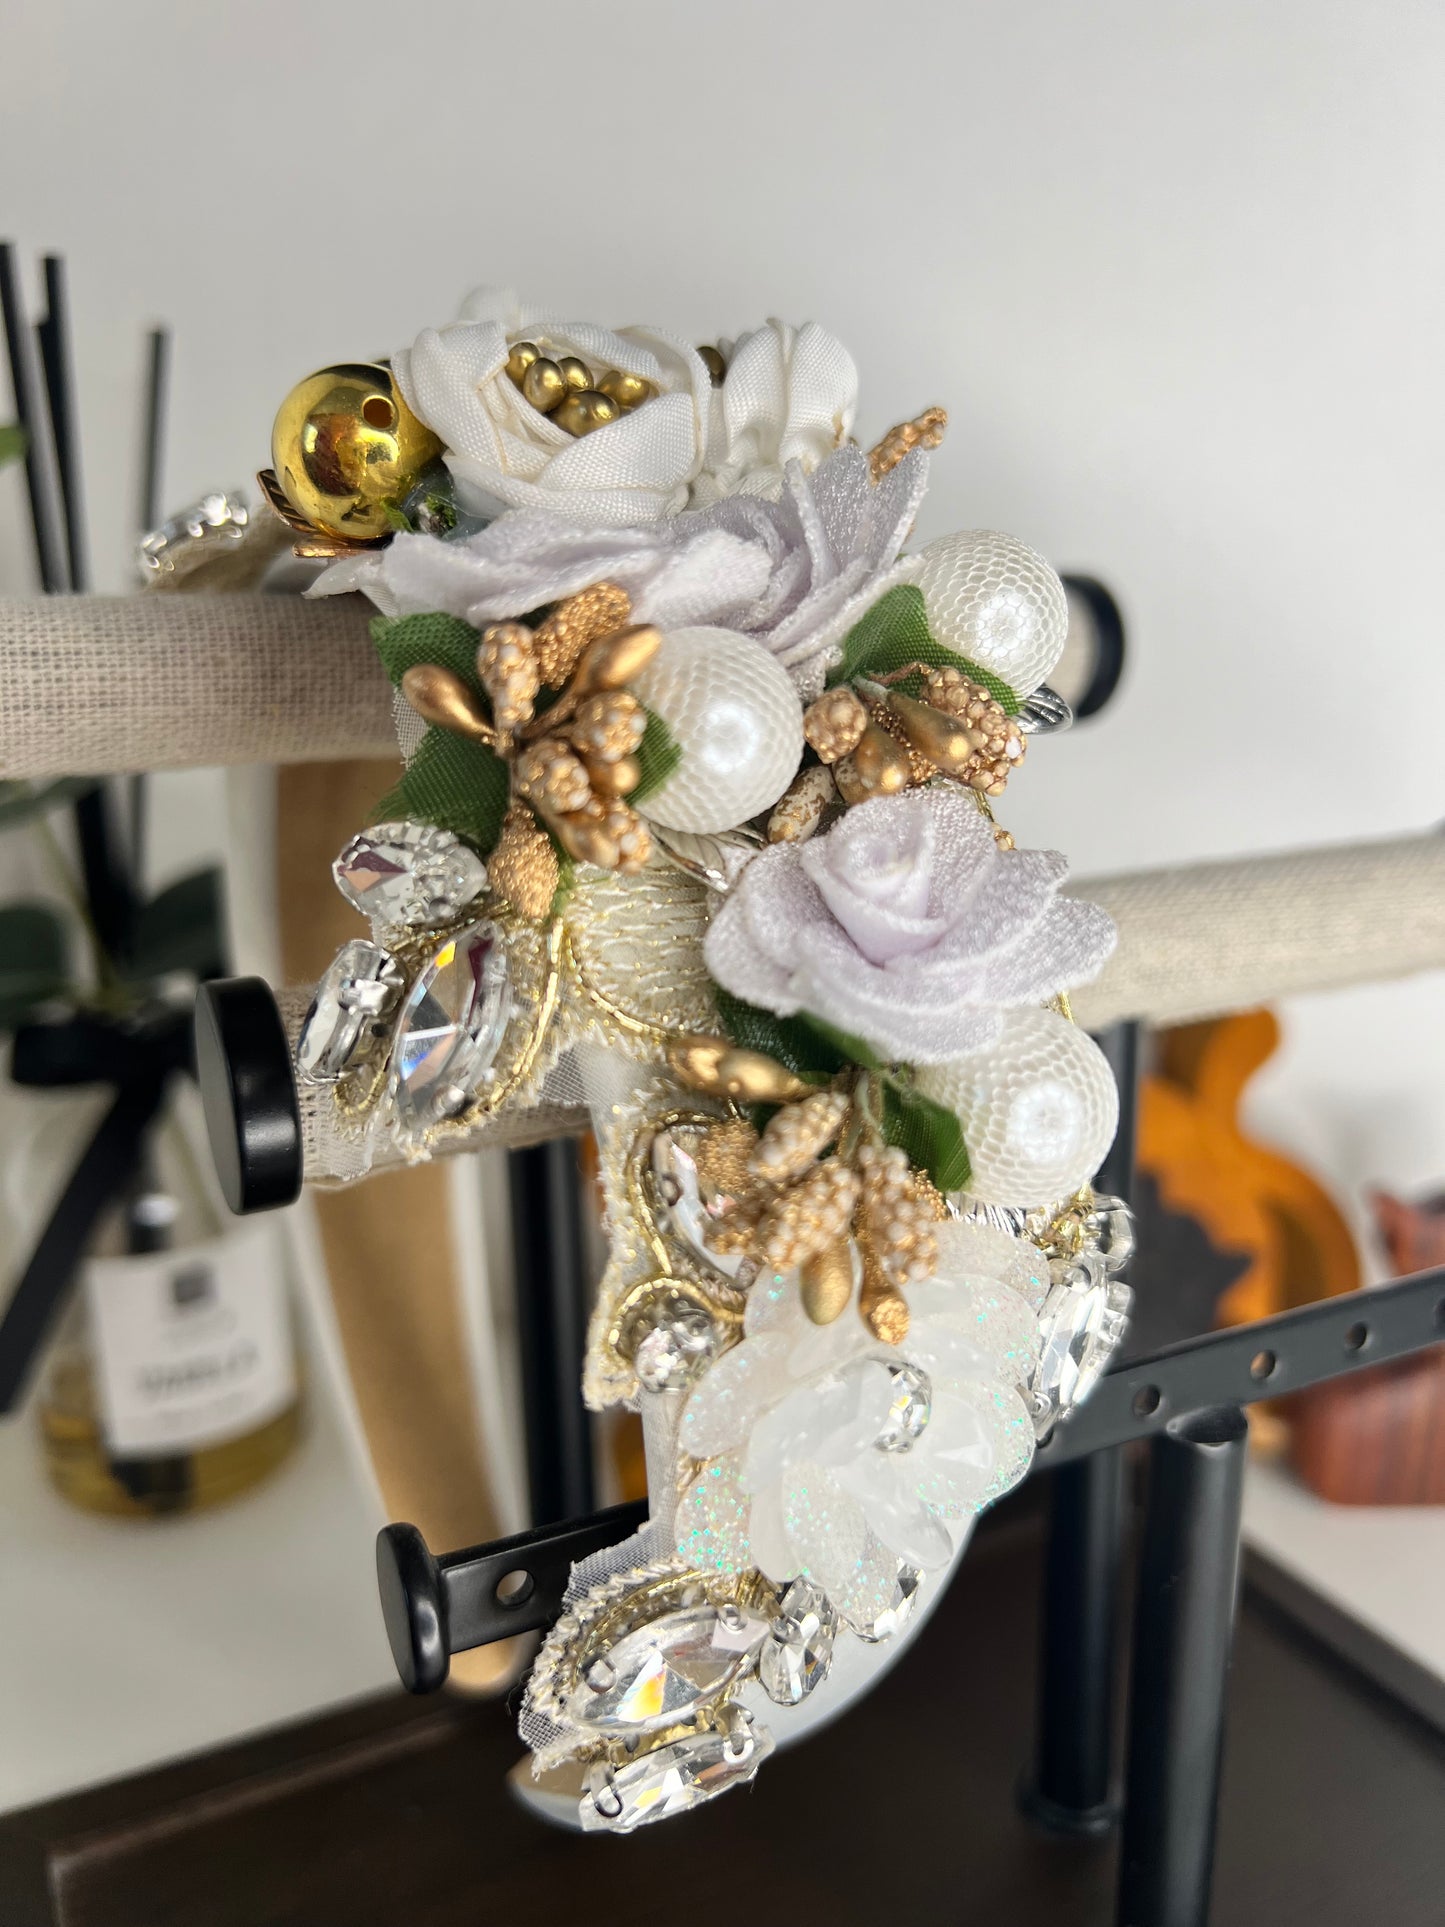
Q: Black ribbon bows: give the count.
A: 1